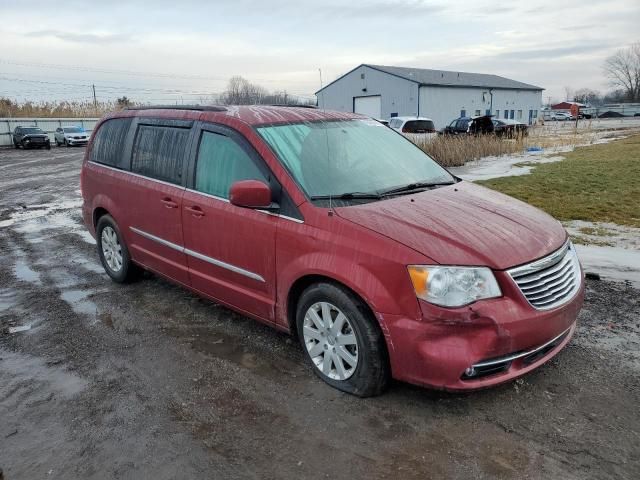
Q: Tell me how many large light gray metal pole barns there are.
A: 1